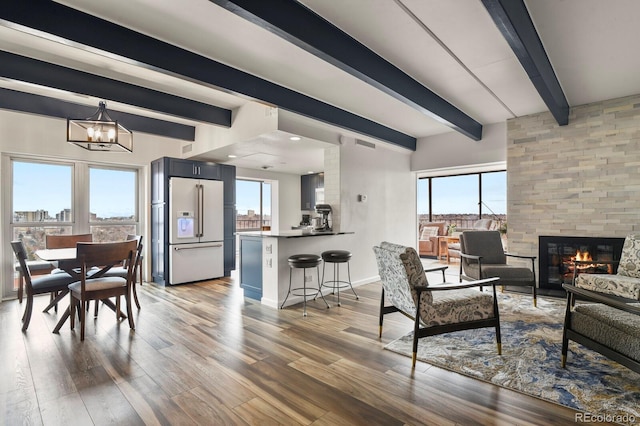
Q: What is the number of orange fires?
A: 1